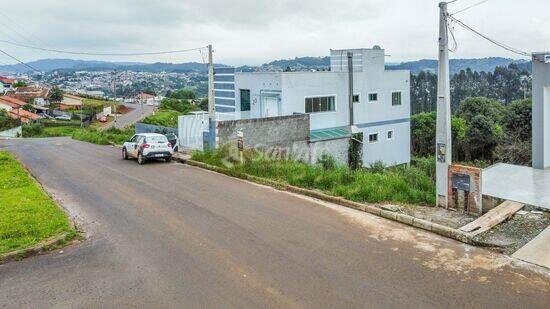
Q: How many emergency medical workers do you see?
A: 0